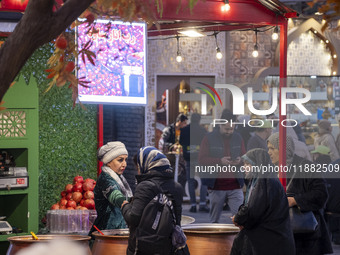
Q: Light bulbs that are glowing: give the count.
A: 5